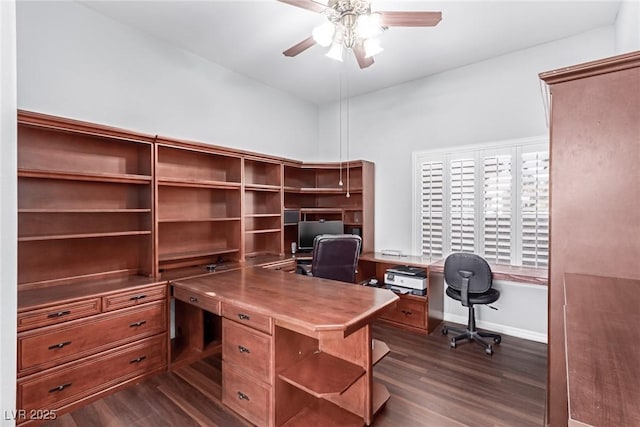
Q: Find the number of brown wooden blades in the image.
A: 4